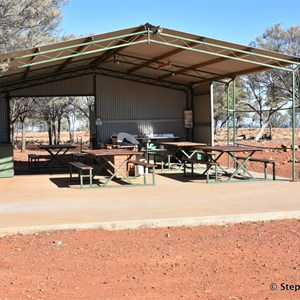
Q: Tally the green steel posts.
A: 3